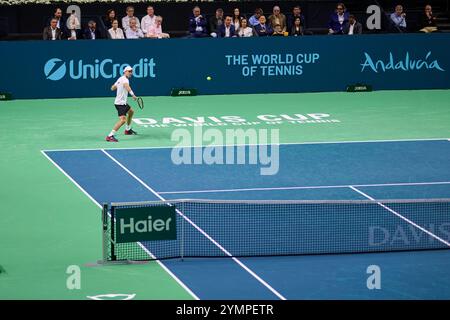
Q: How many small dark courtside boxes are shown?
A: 3